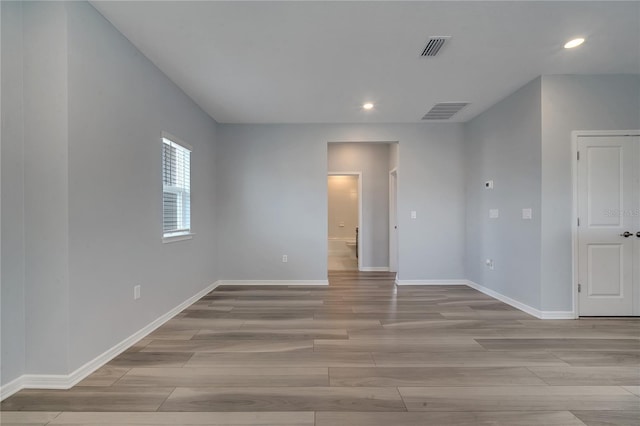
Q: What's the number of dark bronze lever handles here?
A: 2